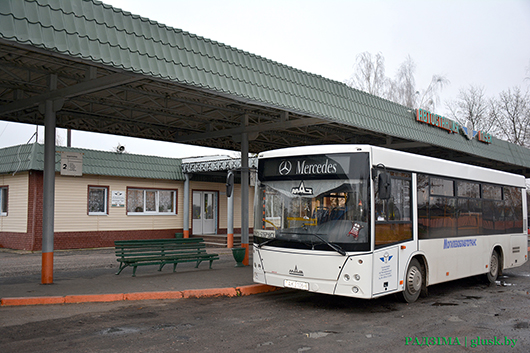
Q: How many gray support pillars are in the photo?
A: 4